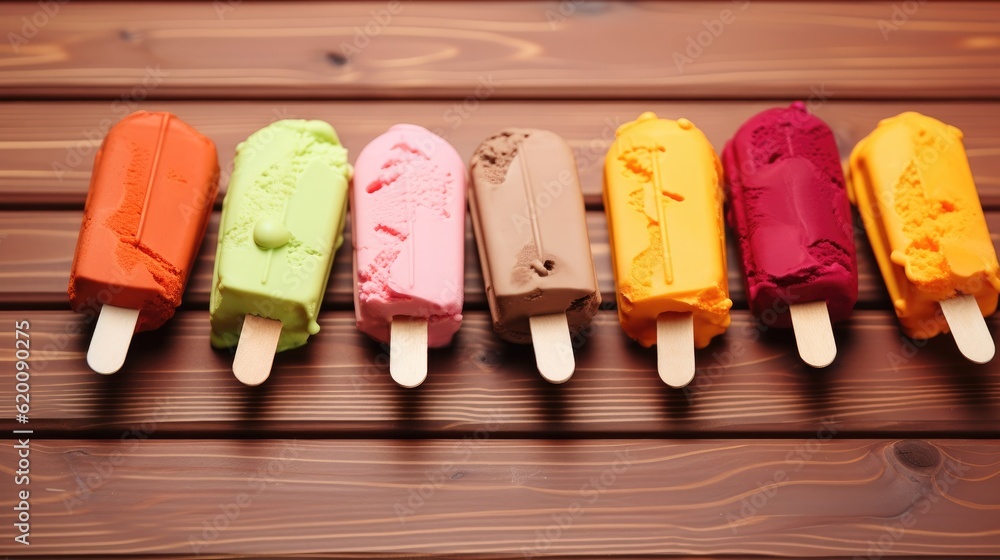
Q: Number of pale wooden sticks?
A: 7